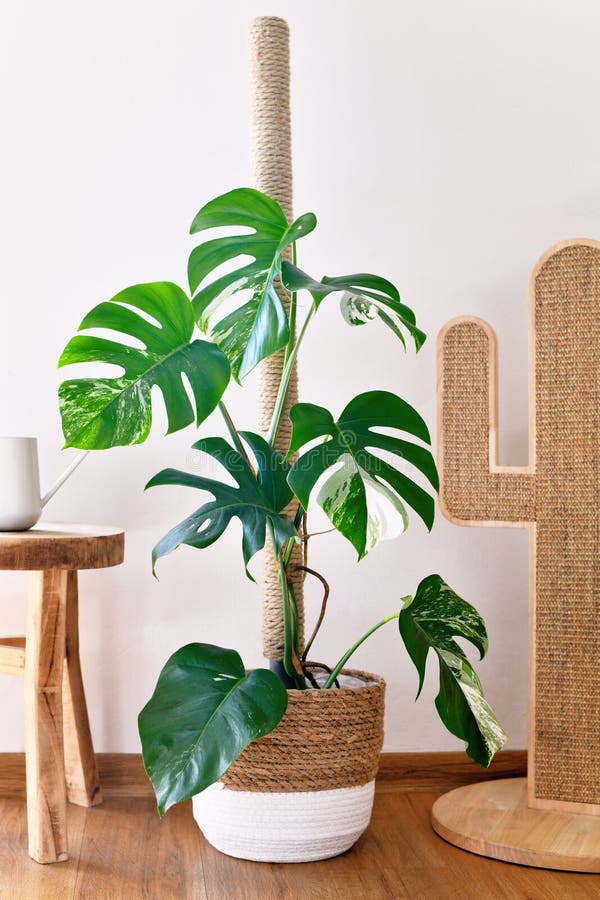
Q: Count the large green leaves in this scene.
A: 7